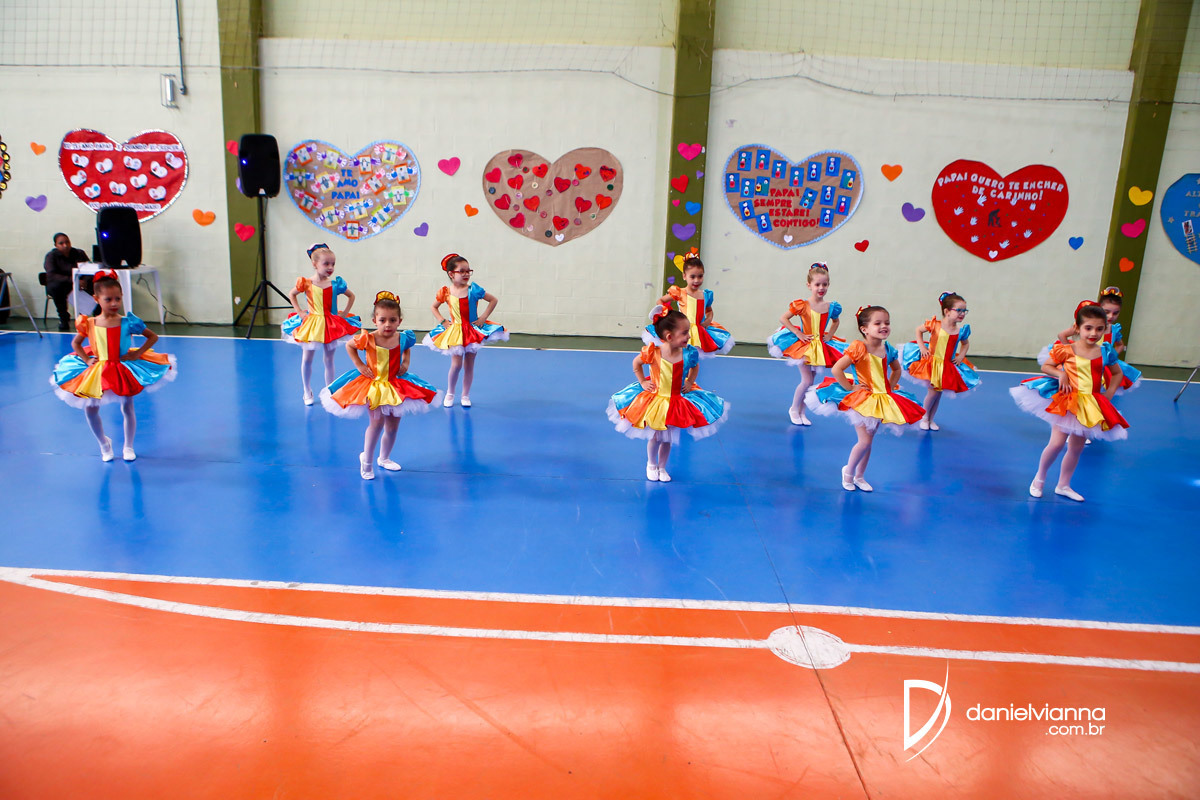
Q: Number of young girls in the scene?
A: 11